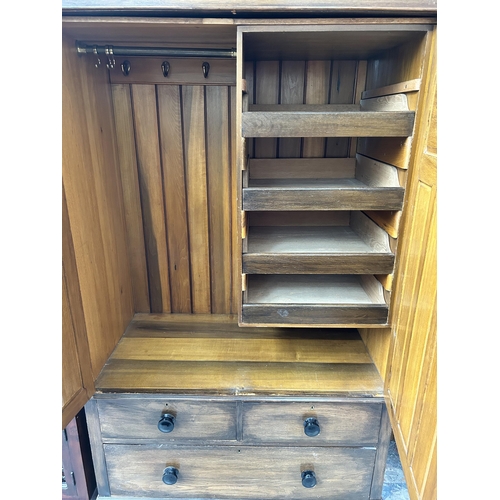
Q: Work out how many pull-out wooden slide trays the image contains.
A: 4